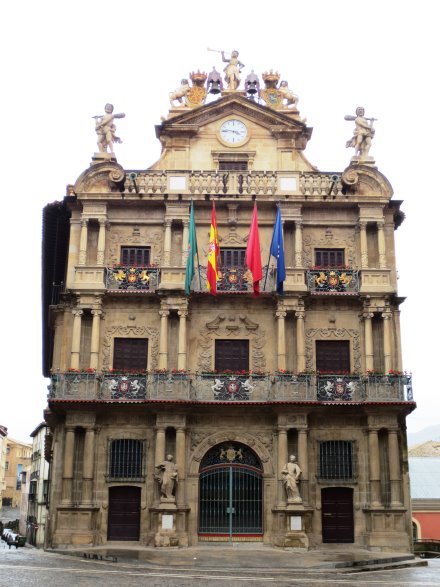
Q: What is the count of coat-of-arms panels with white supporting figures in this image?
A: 3